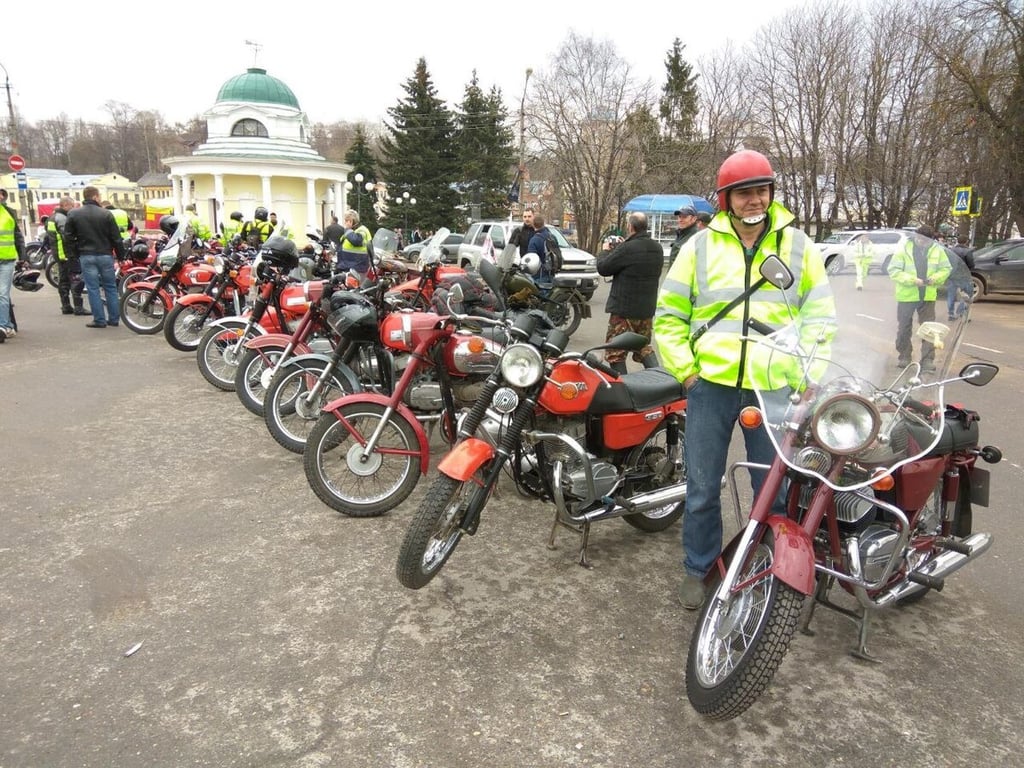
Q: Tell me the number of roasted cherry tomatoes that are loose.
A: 0